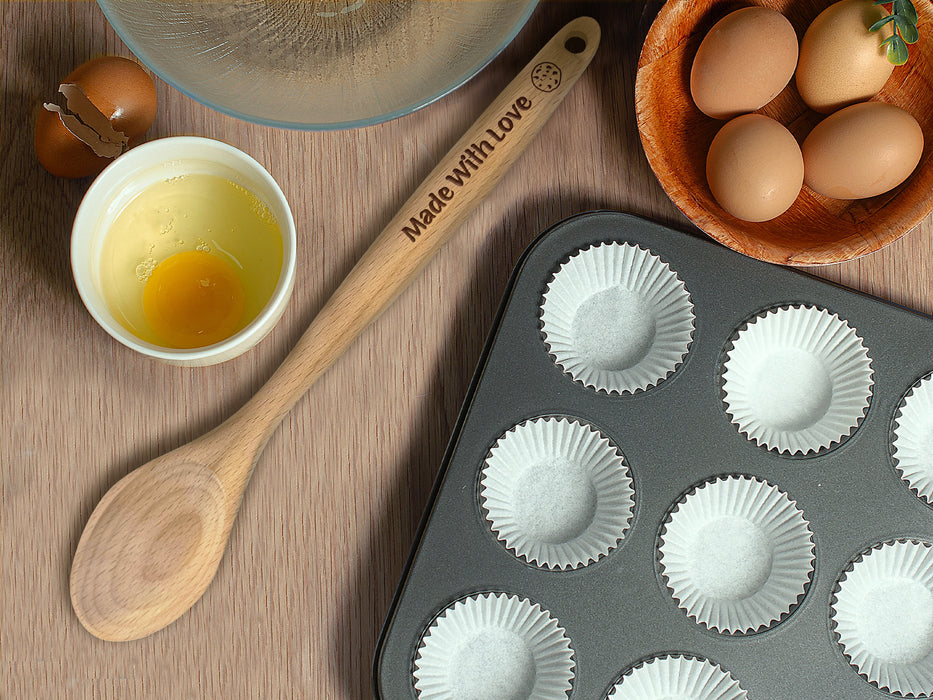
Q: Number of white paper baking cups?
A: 8